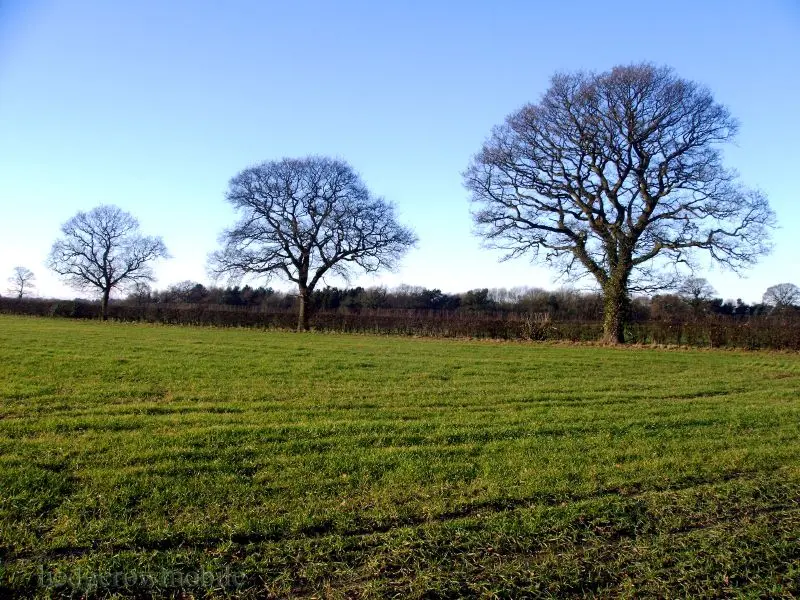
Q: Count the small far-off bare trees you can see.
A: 3